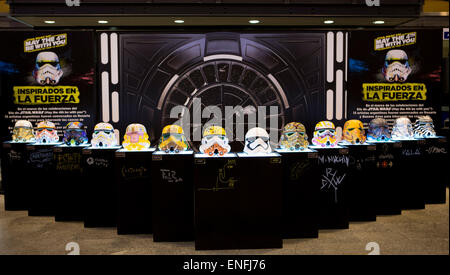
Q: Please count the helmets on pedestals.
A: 14